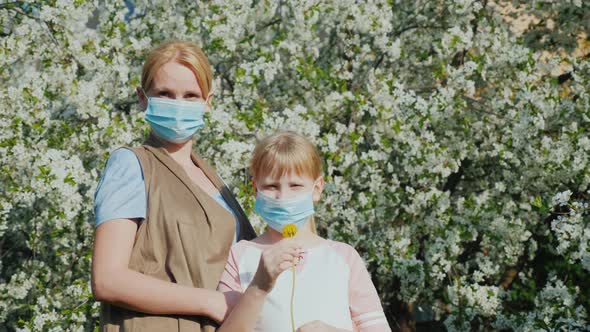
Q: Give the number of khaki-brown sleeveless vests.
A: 1